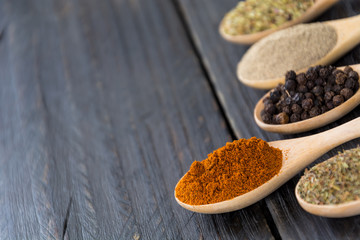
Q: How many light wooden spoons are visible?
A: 5